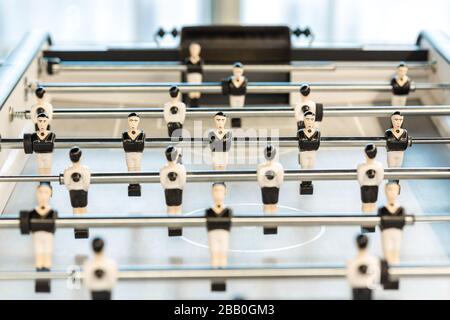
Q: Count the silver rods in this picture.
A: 7